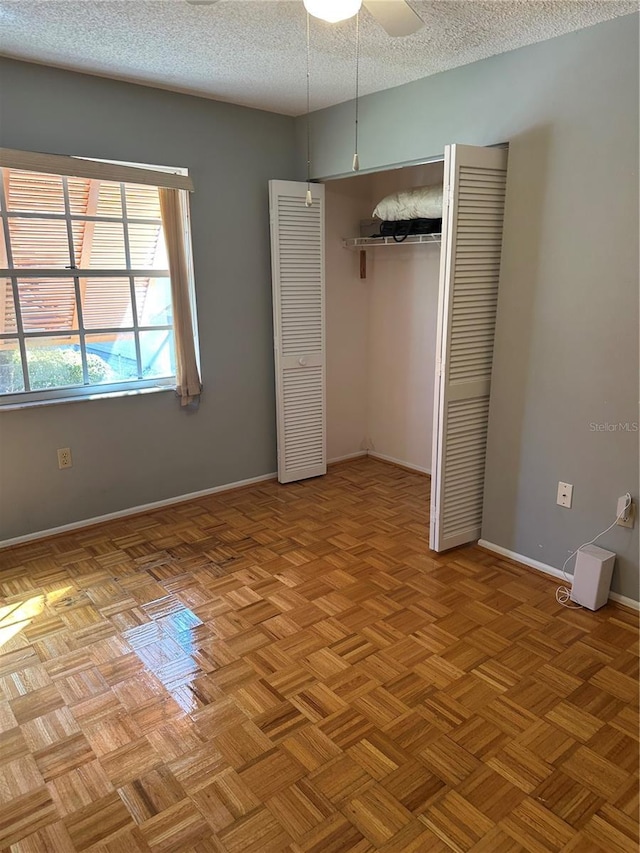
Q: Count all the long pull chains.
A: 2